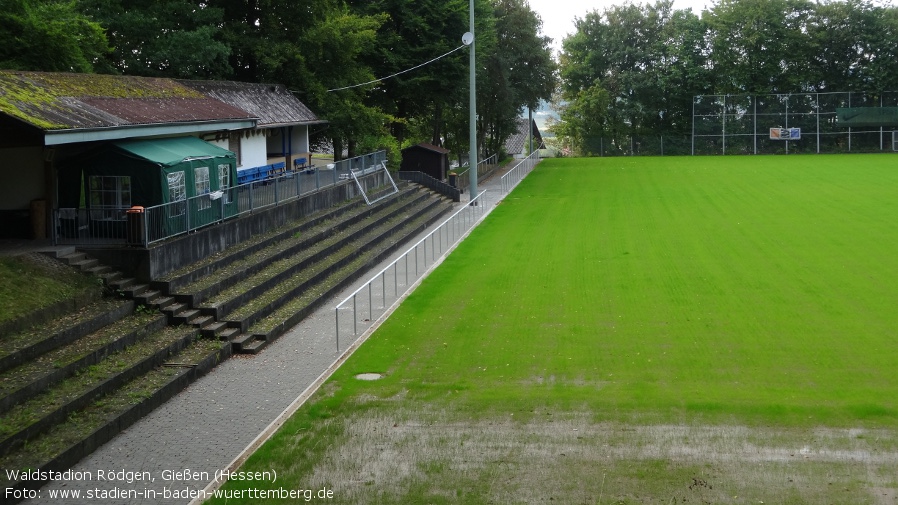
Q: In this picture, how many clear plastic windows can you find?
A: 4